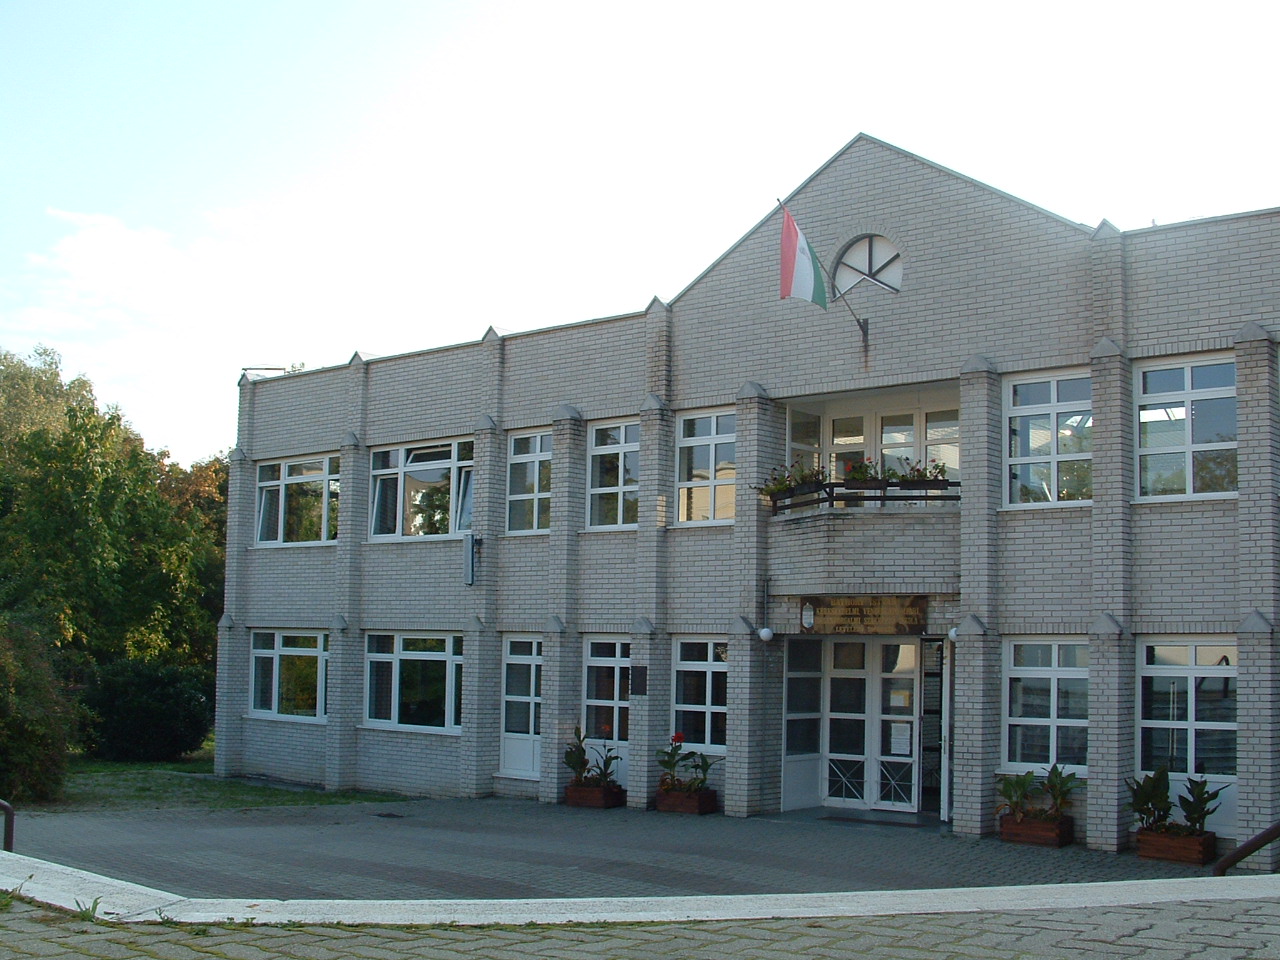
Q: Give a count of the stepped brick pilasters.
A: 9